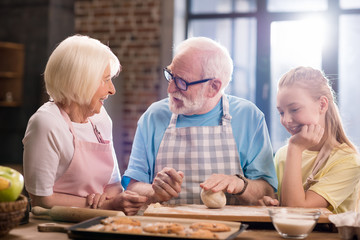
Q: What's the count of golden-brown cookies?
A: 5